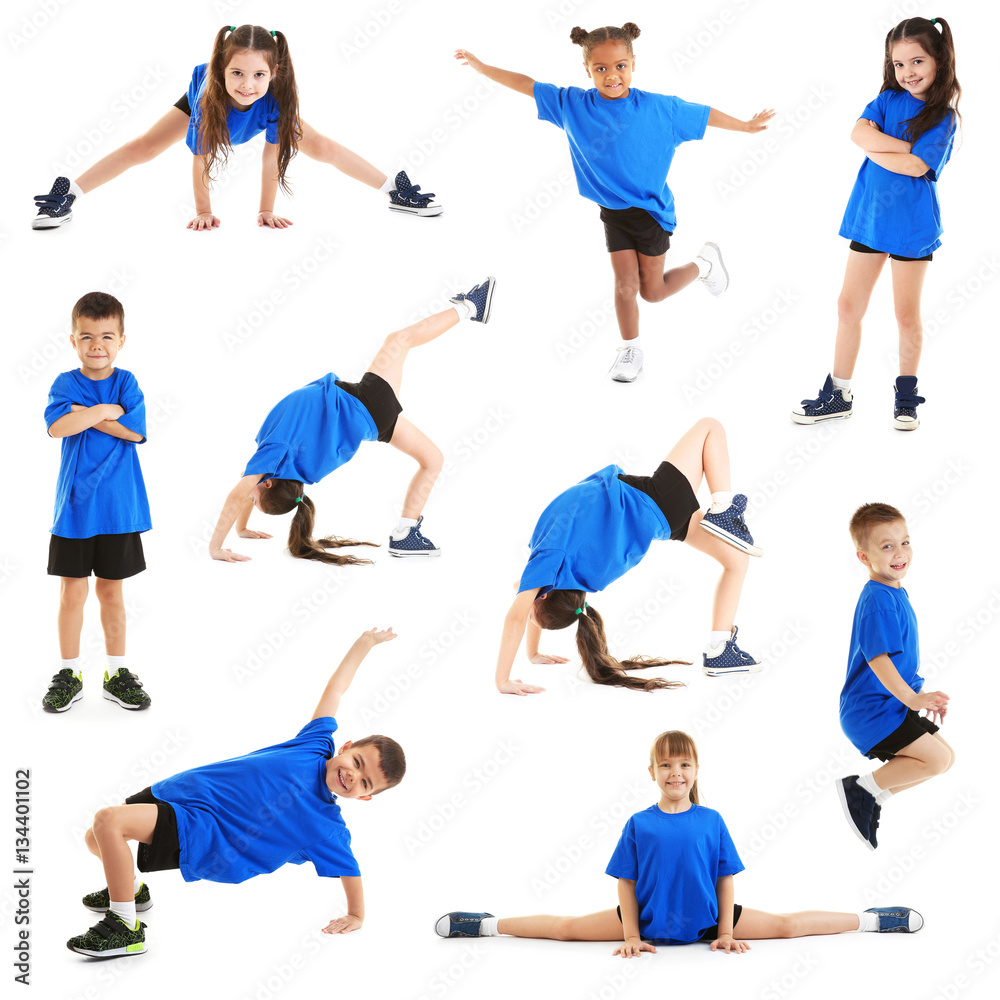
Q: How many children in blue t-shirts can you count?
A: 9